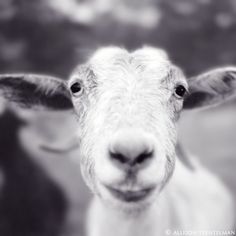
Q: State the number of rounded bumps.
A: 2